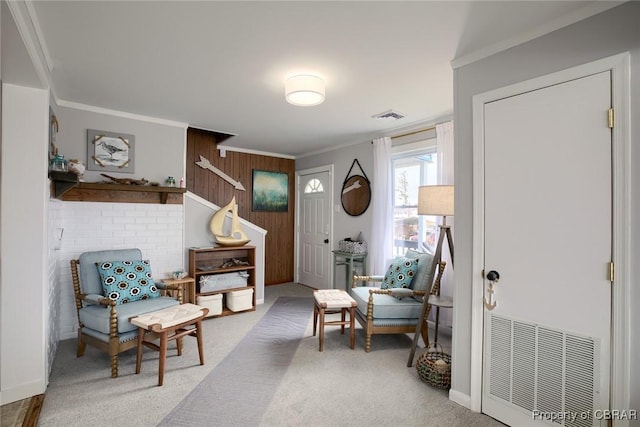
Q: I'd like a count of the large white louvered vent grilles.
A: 1